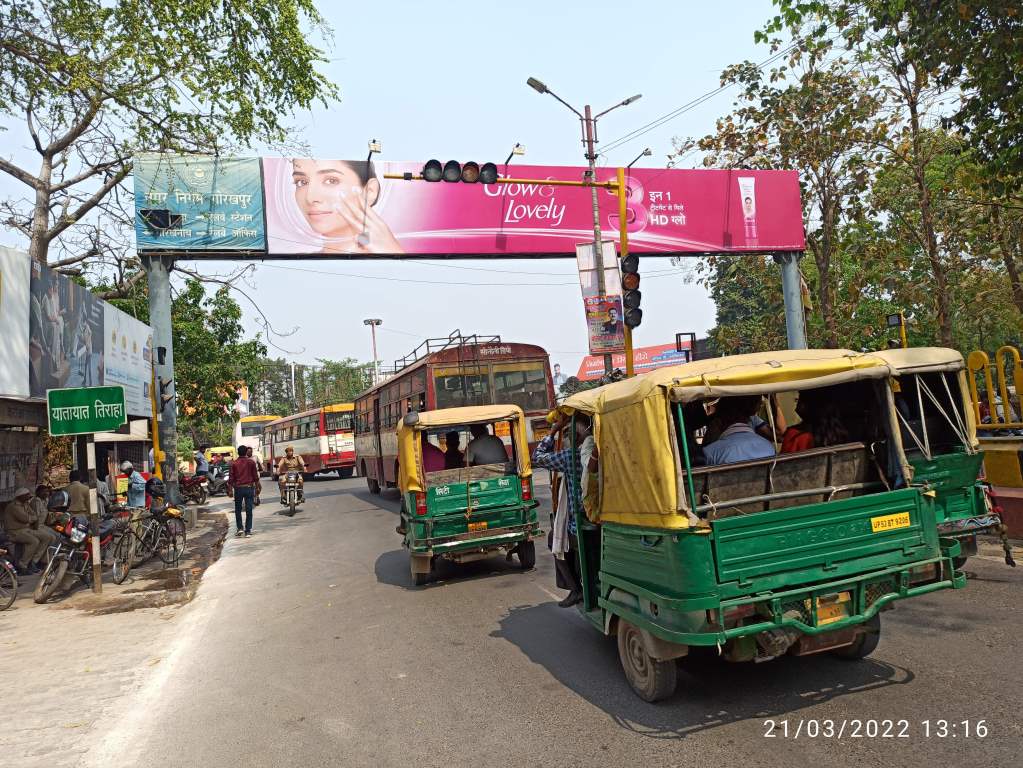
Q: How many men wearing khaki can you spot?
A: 4